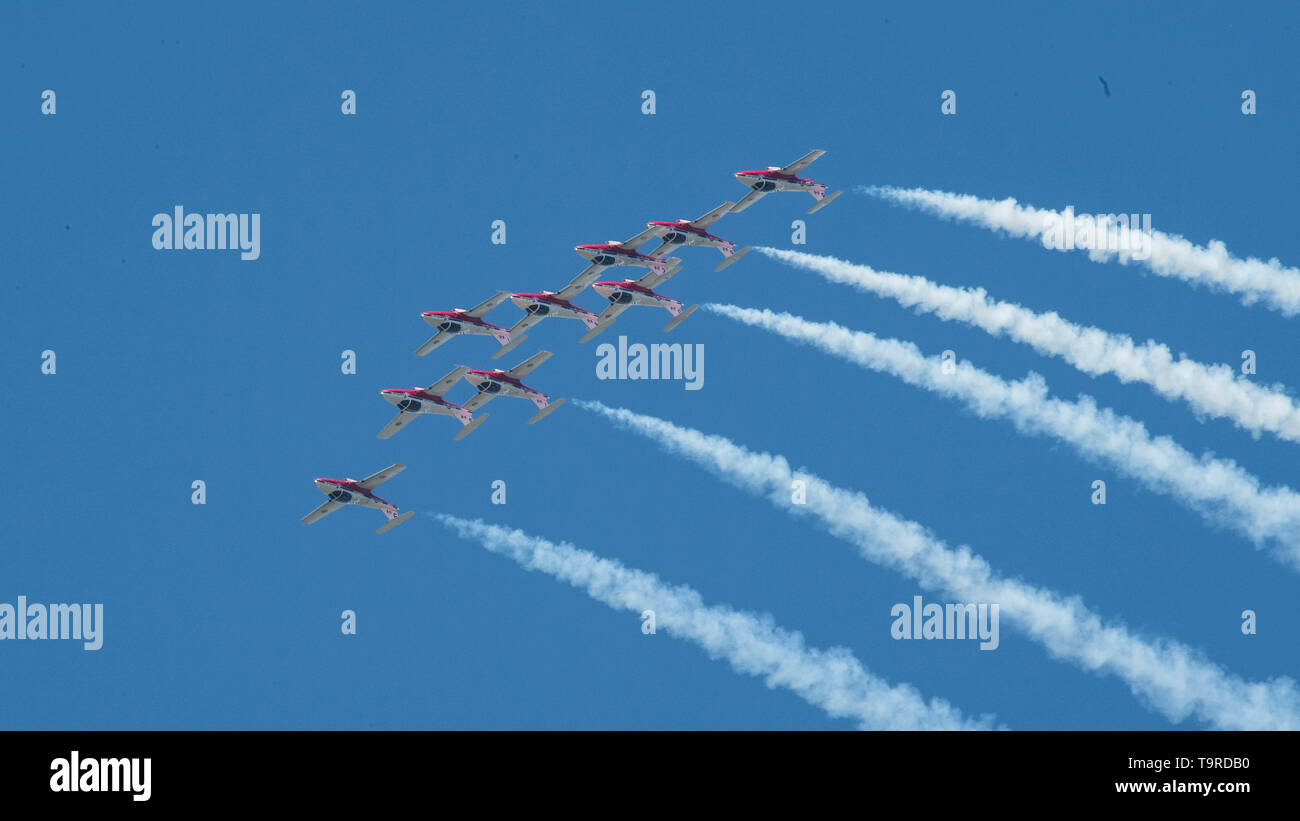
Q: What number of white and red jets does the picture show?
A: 9